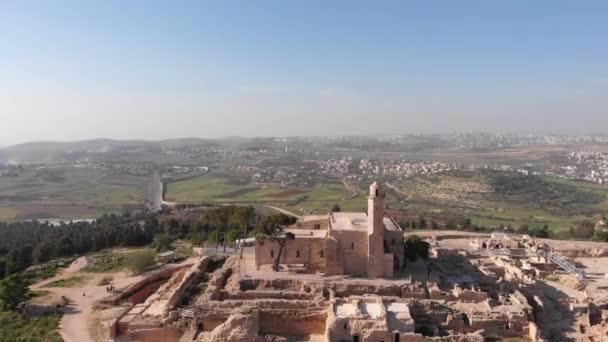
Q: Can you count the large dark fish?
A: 0